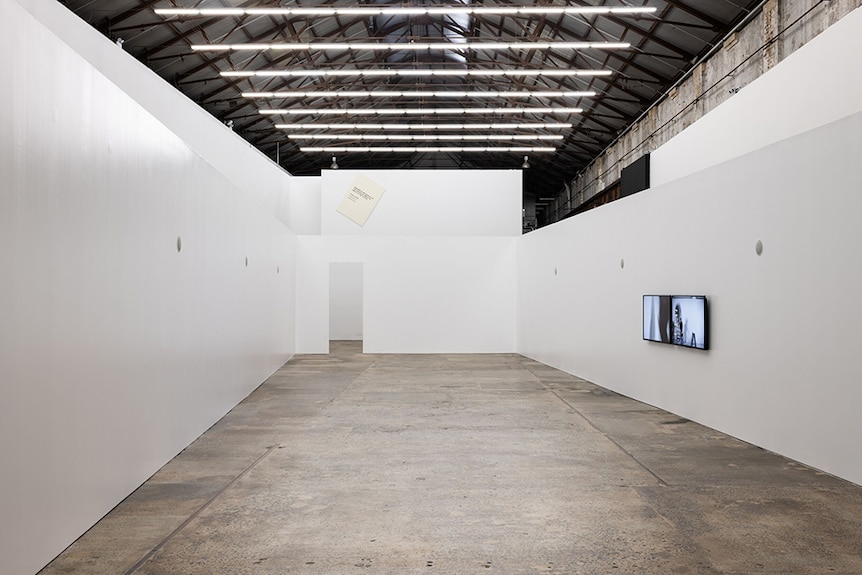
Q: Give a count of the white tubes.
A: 8